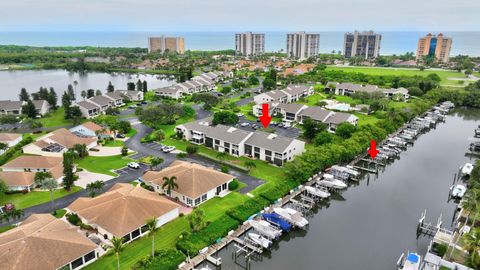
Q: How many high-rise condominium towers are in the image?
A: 5